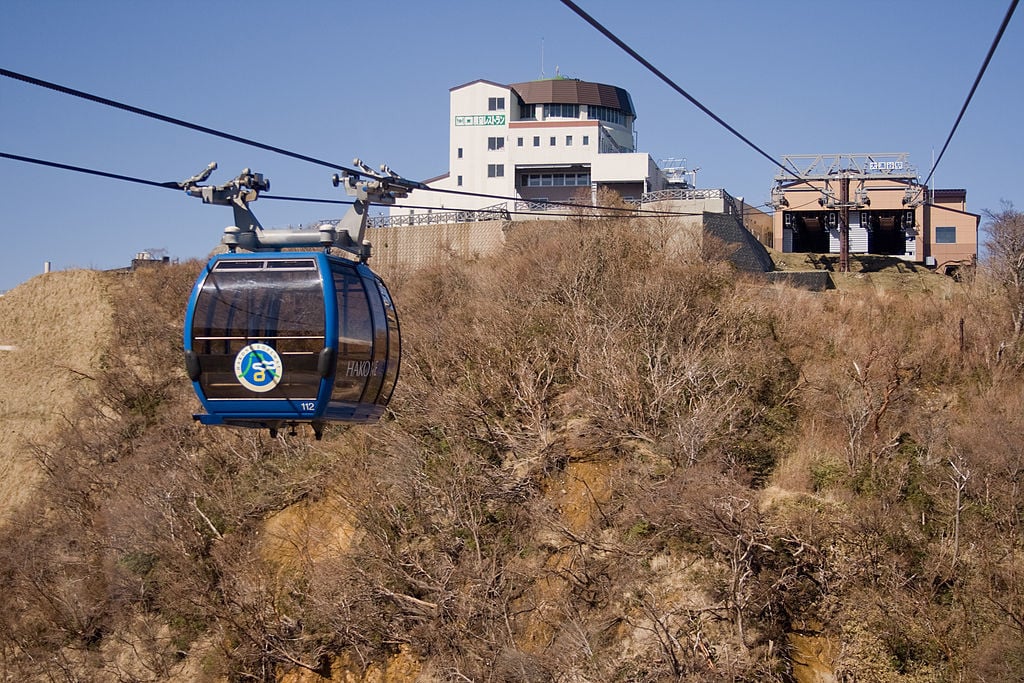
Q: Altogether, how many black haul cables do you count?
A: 4